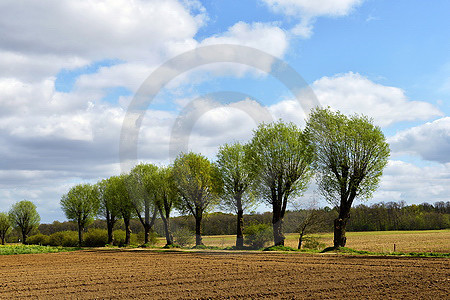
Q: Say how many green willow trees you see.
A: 11